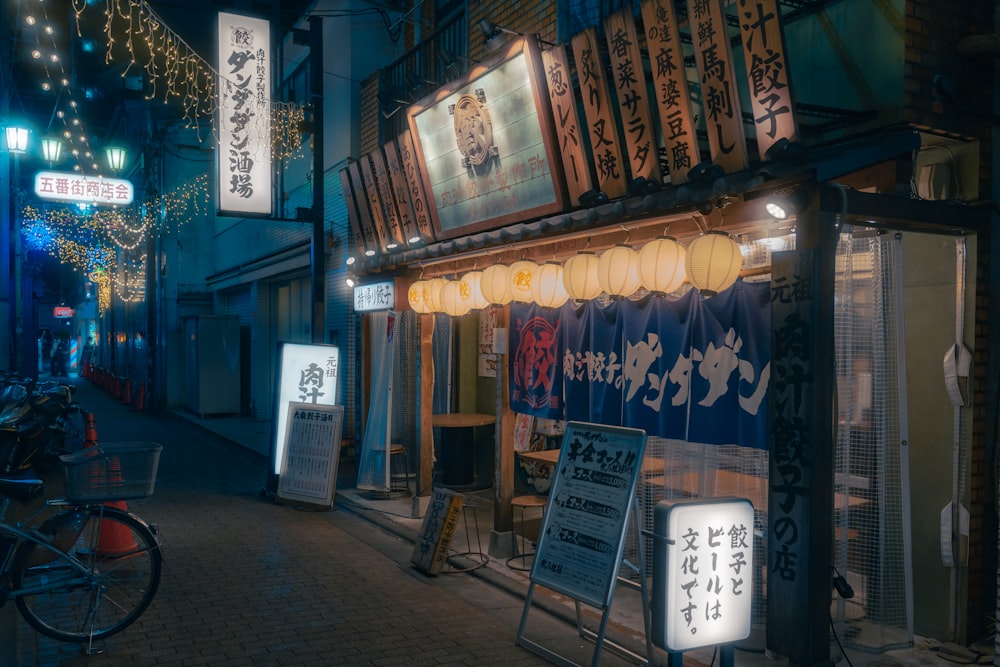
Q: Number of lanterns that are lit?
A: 11